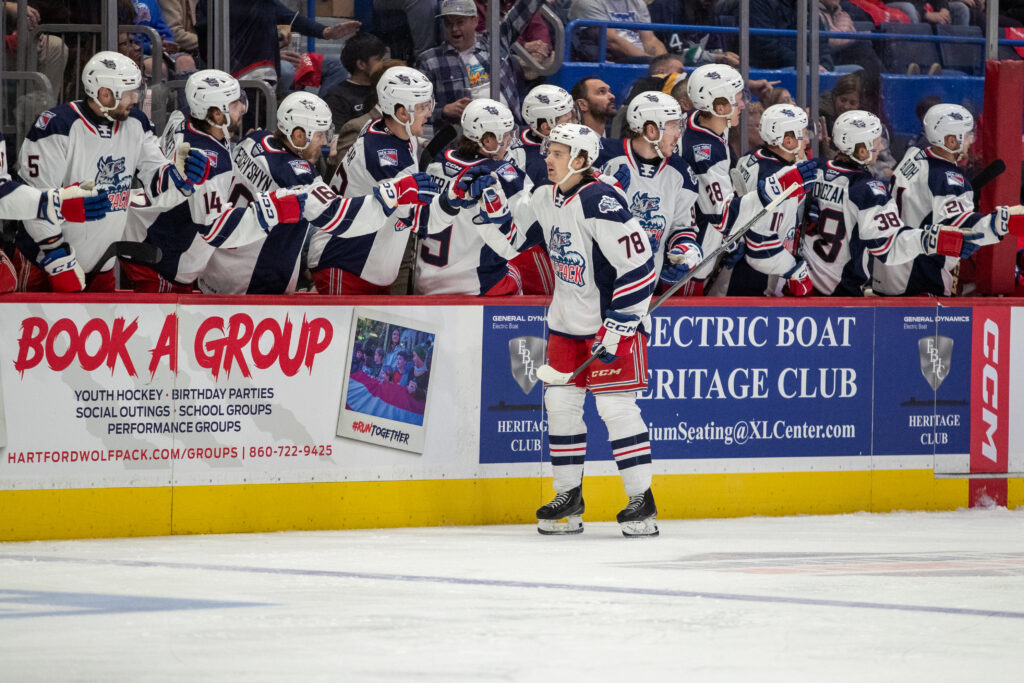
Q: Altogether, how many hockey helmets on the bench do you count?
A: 11